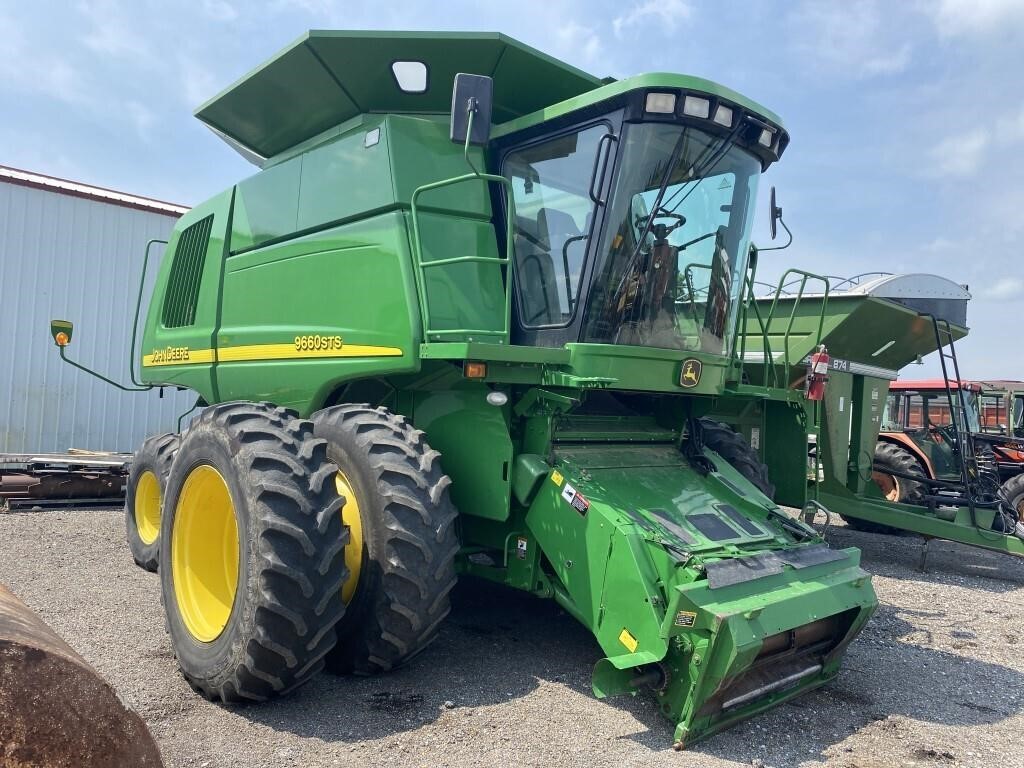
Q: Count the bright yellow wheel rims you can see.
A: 3